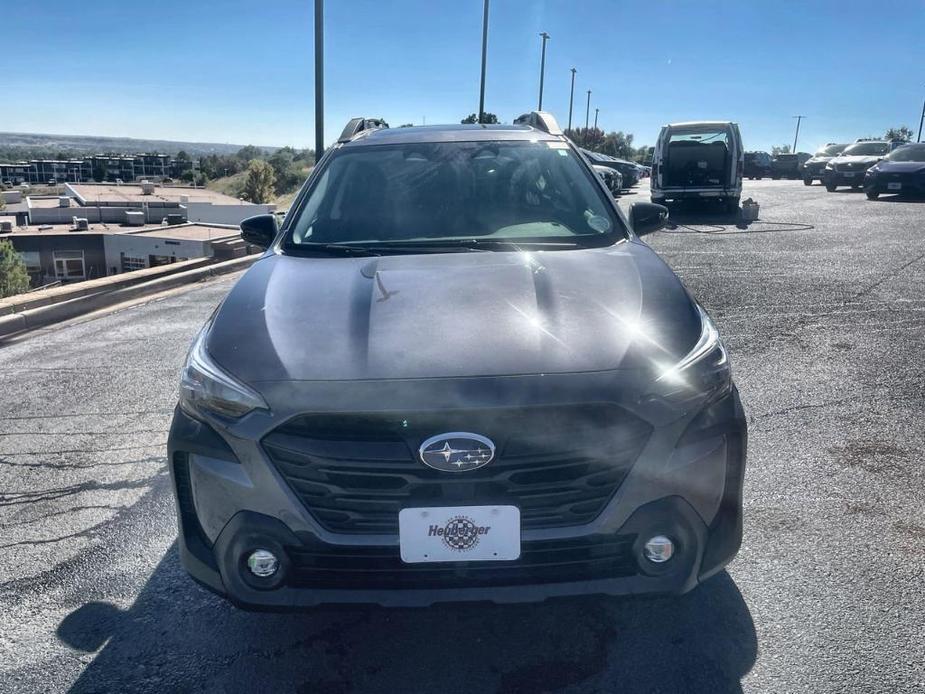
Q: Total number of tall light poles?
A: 8